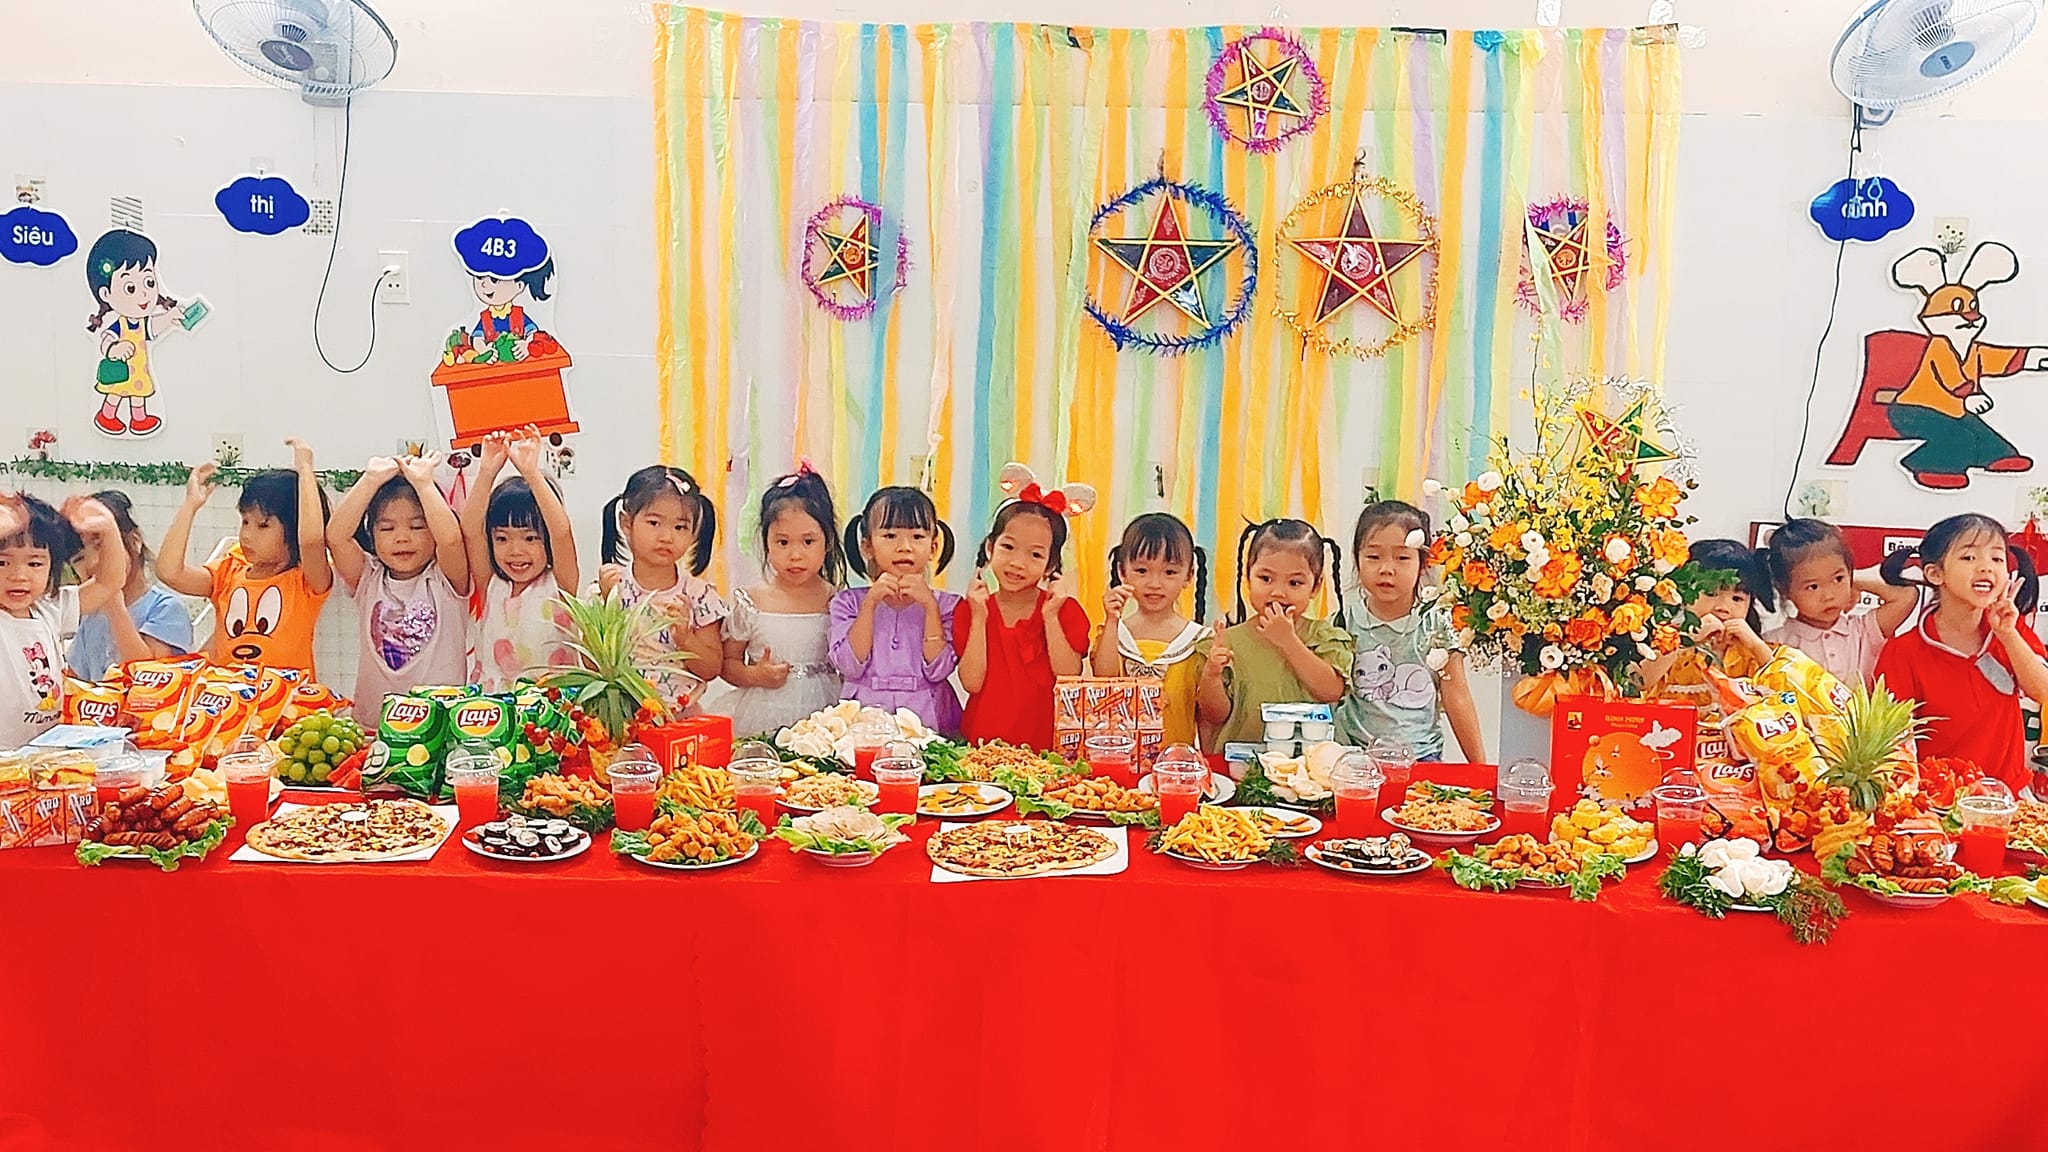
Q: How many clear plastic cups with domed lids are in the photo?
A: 14